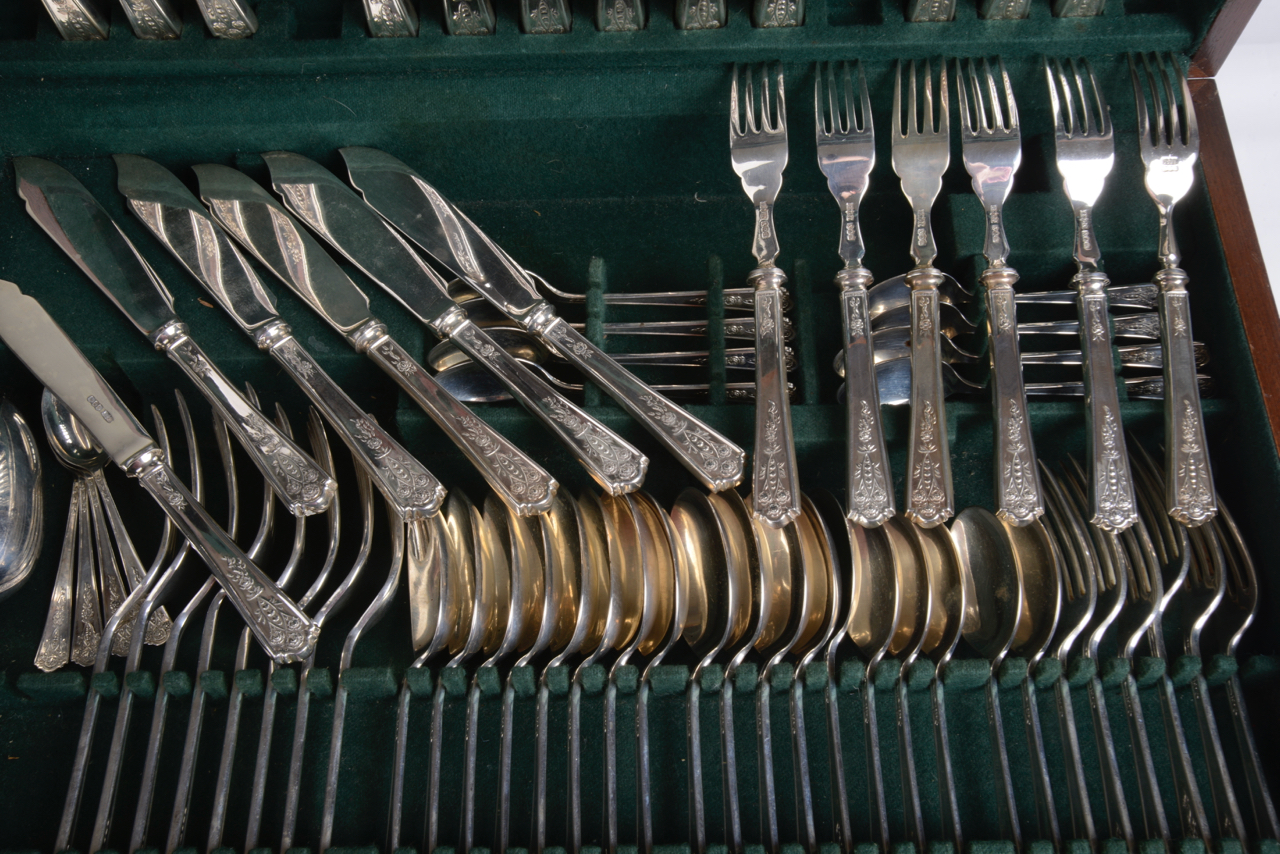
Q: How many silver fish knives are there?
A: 6